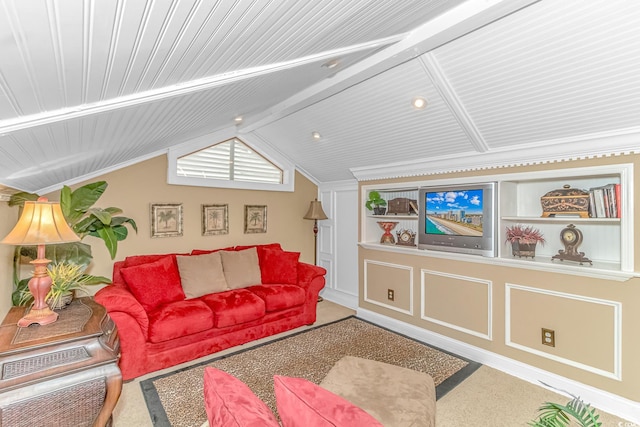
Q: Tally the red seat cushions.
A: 3